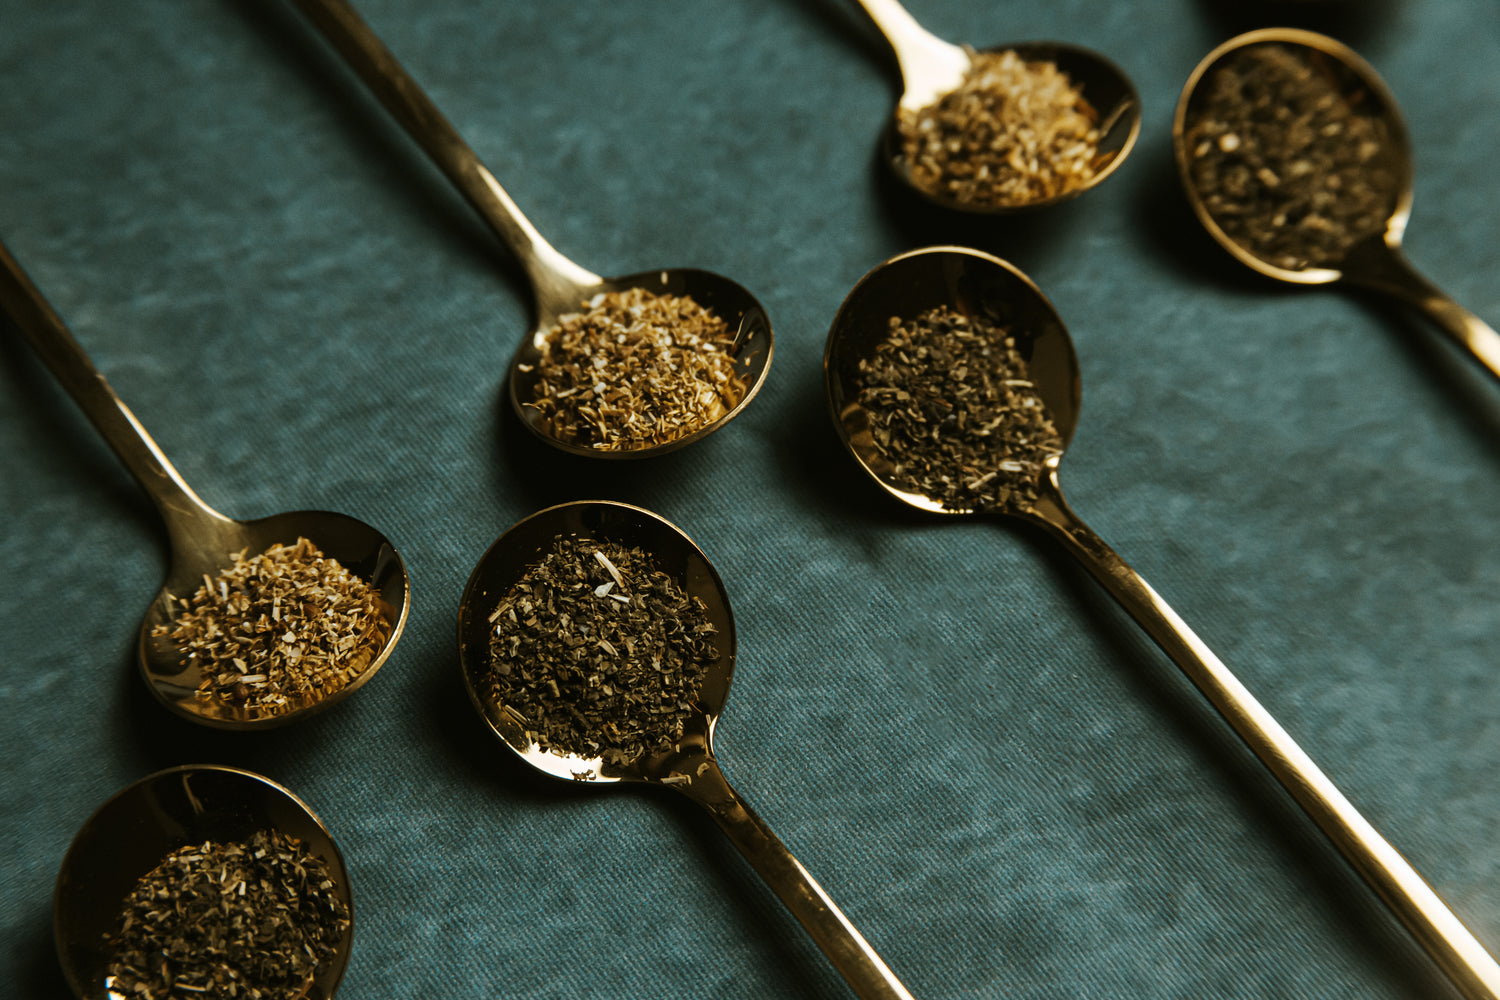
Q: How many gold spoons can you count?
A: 7